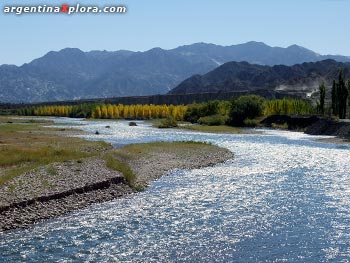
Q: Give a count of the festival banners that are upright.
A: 0